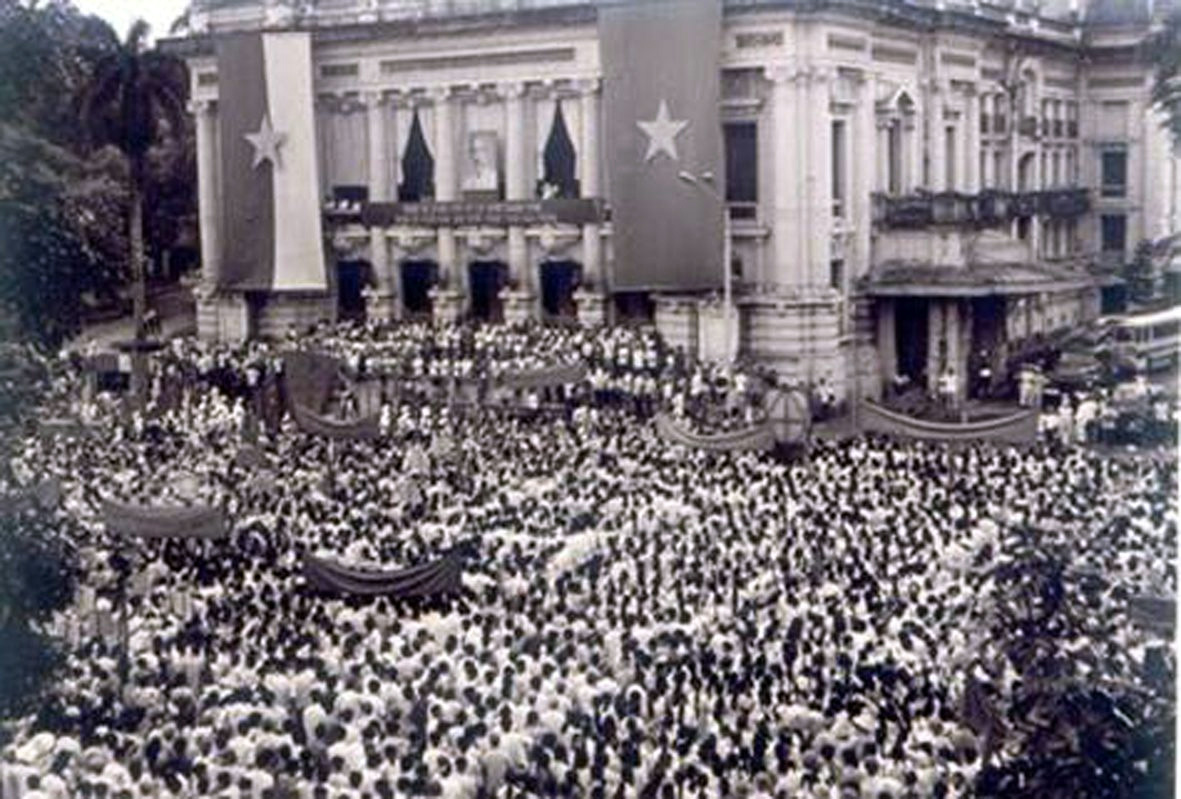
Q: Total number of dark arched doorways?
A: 4